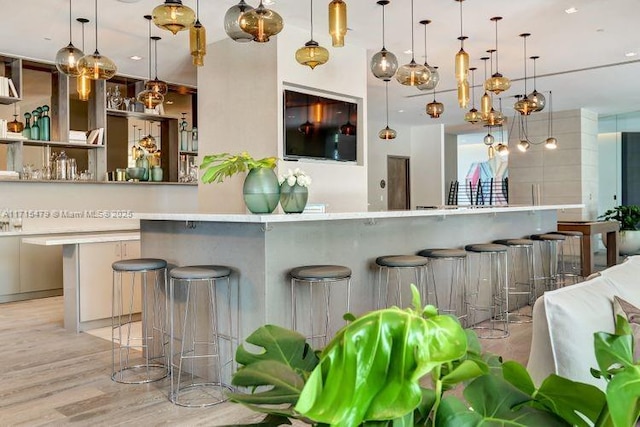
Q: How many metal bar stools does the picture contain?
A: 9